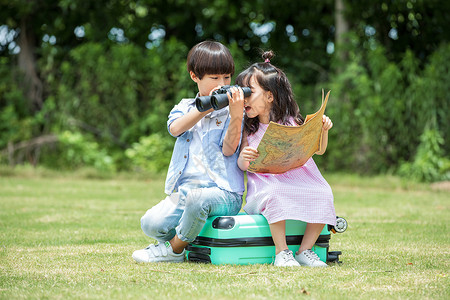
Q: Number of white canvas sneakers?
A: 3